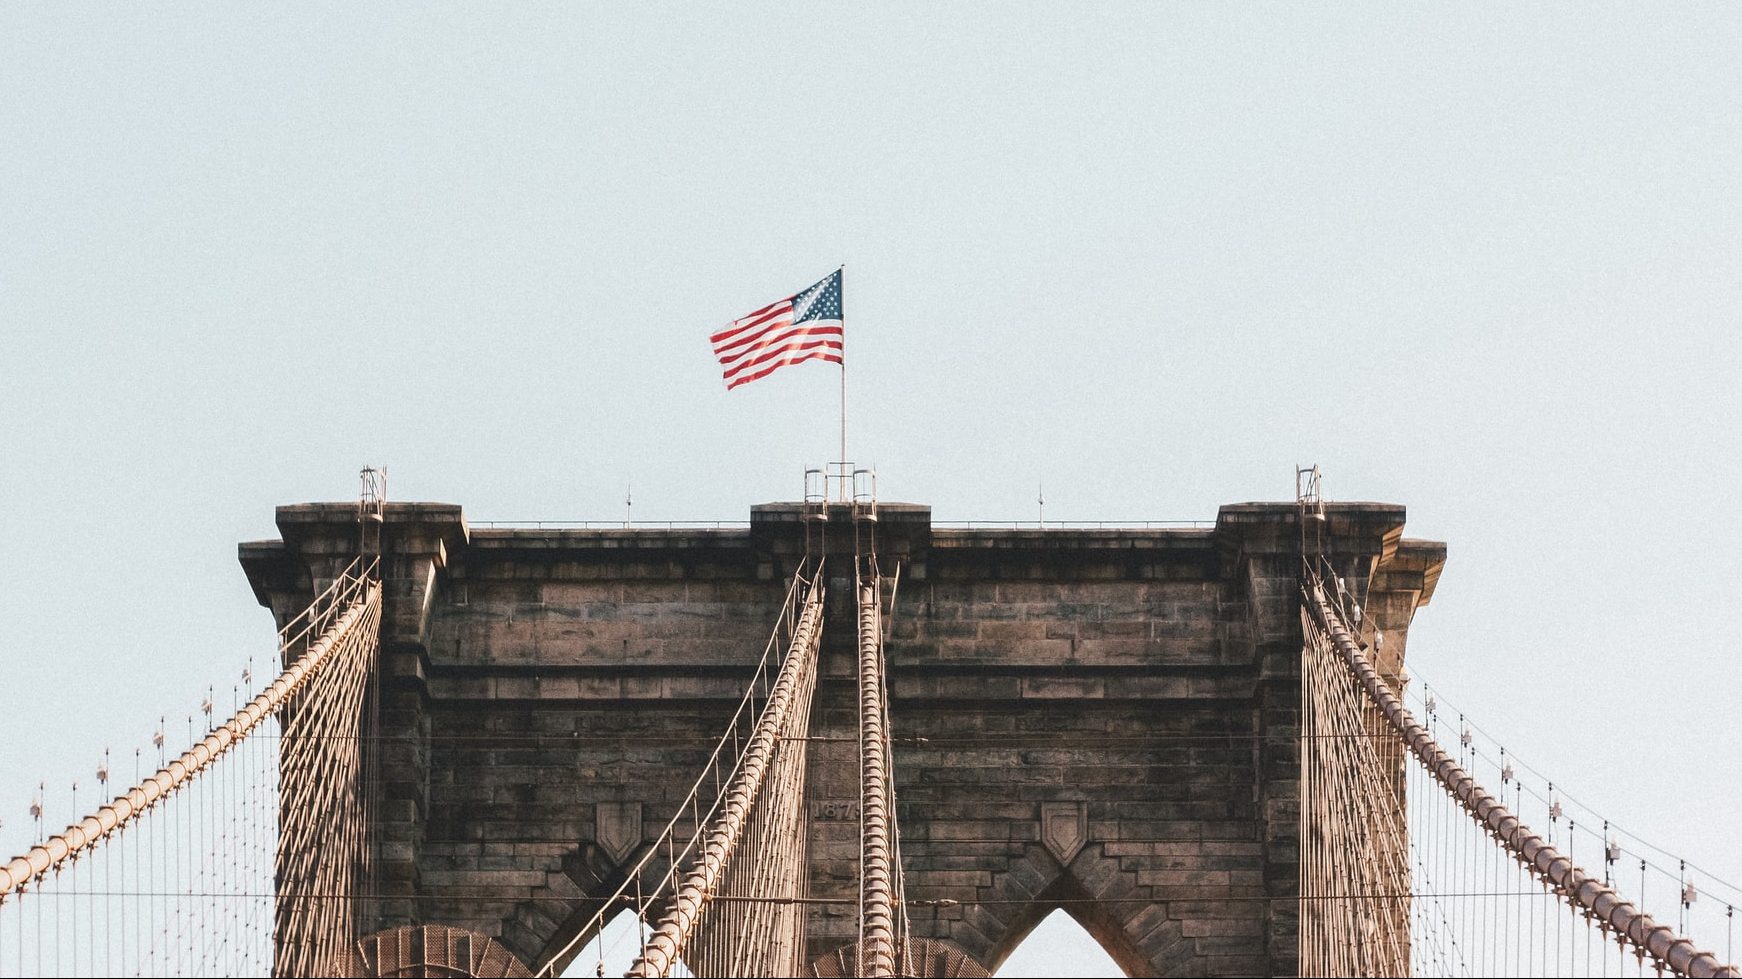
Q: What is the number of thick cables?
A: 4